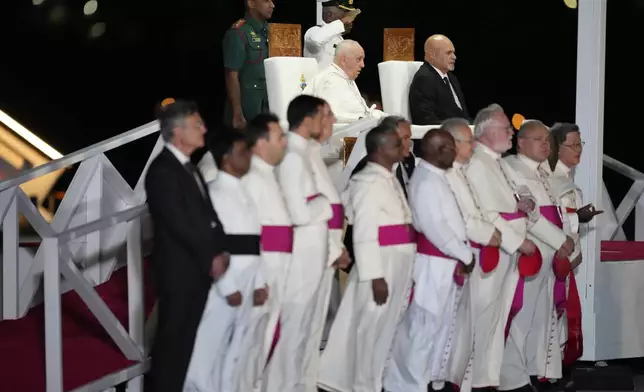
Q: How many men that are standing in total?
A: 14